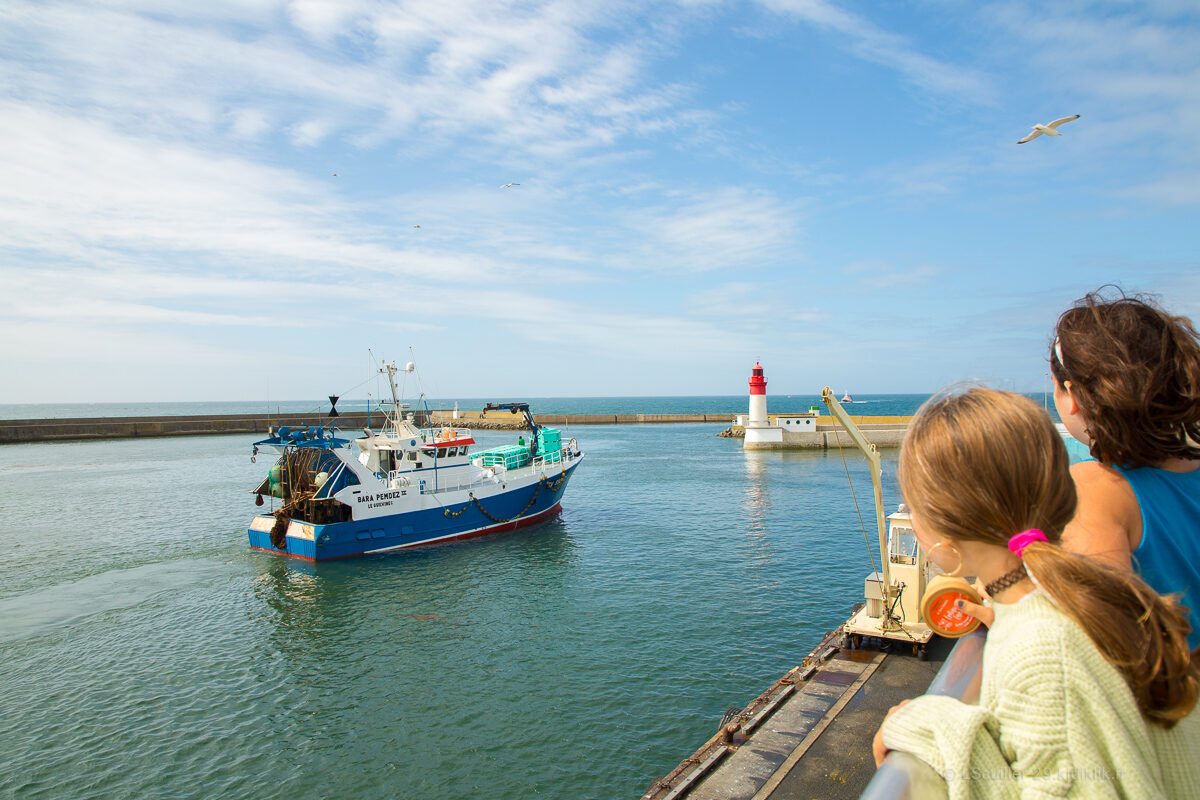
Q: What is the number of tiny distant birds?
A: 3